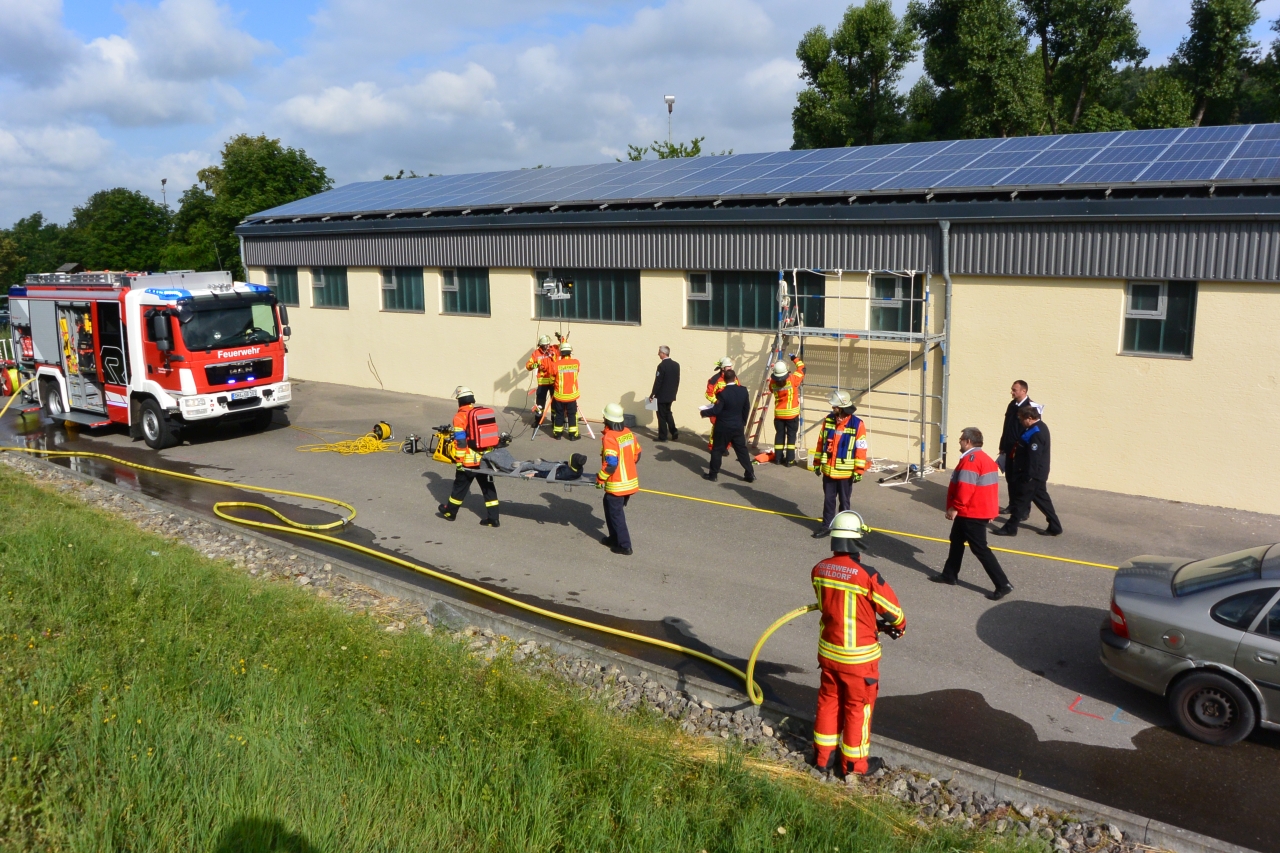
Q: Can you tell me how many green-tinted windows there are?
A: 8